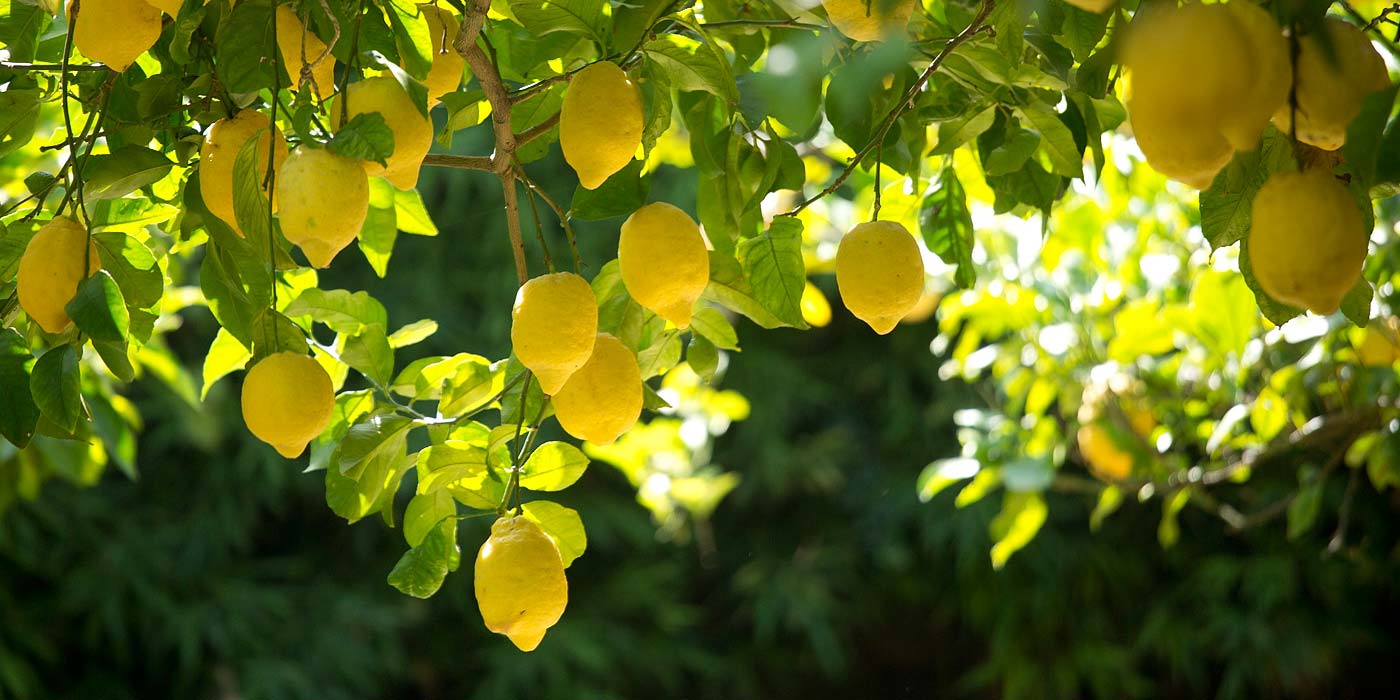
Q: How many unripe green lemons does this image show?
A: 0